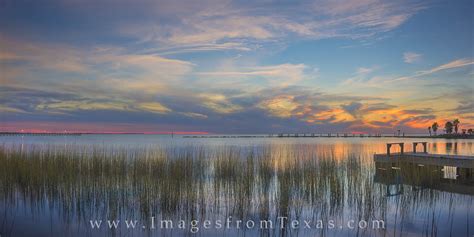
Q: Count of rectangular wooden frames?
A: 2